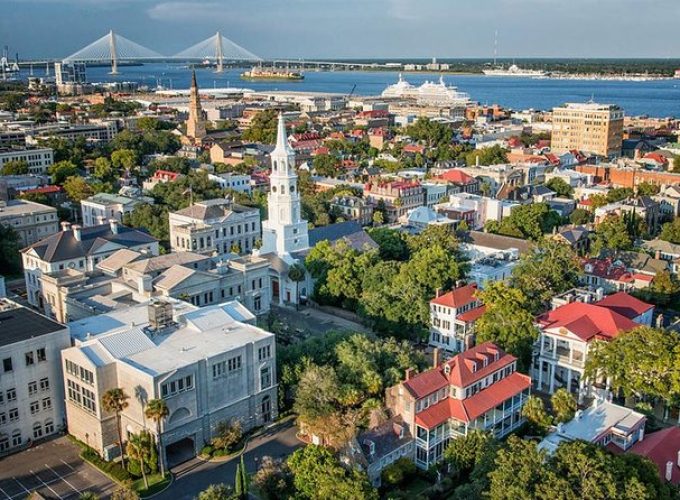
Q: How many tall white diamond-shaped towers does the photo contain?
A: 2